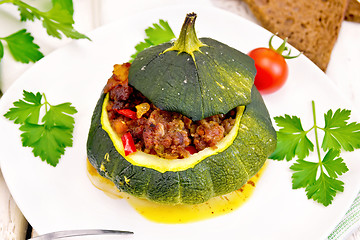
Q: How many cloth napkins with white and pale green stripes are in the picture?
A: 1